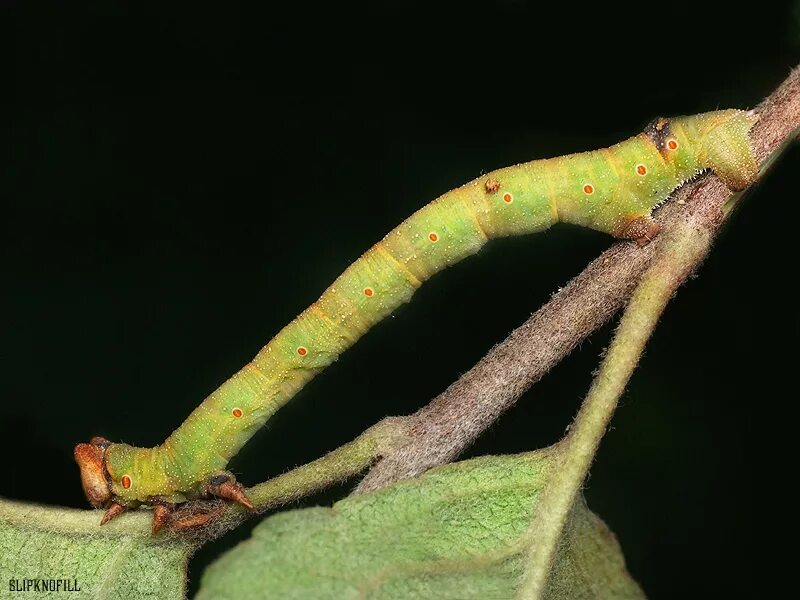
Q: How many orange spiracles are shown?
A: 9